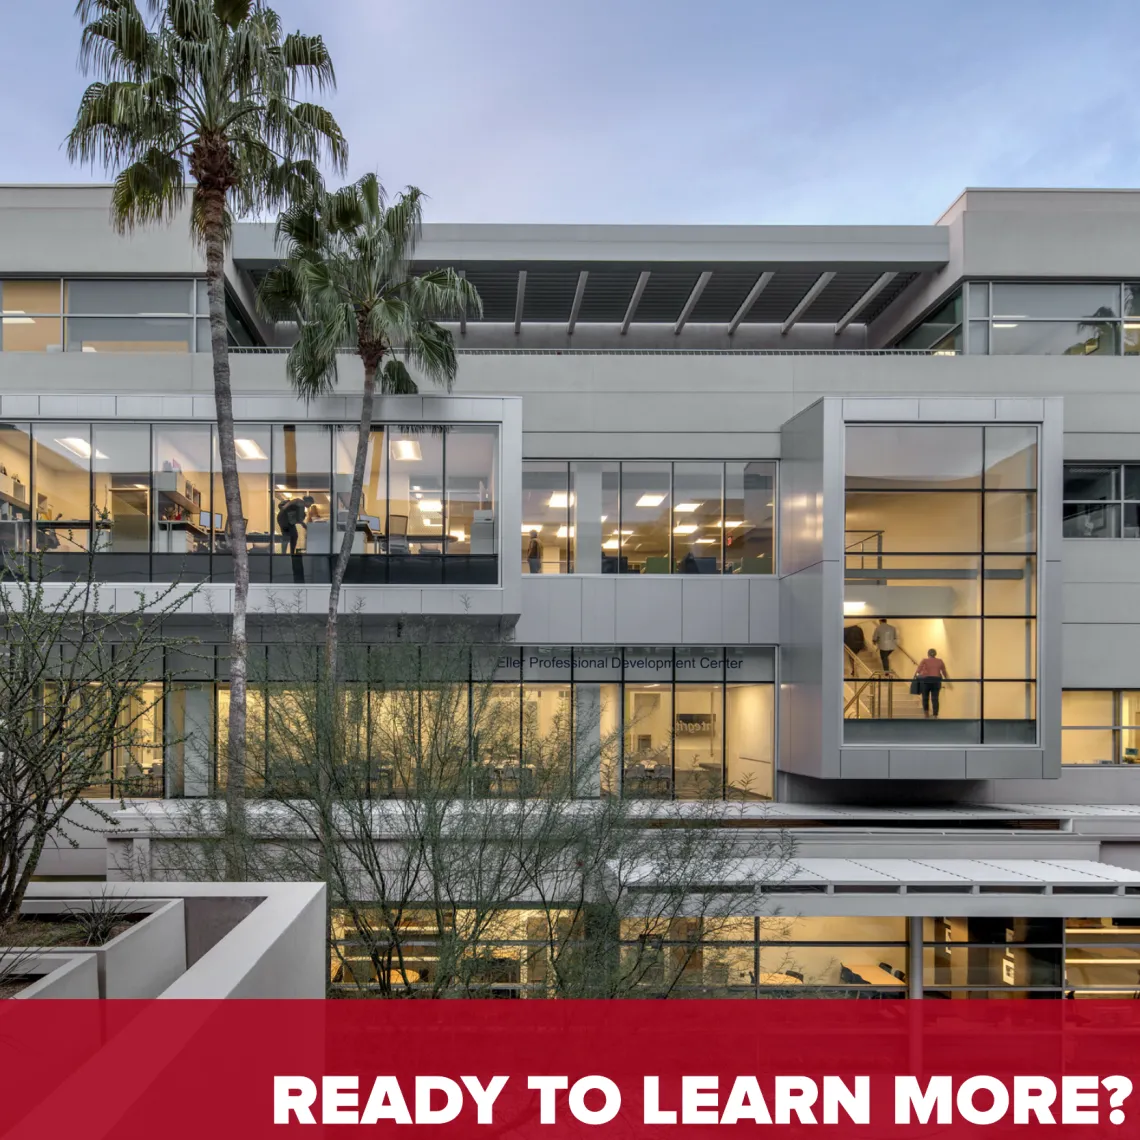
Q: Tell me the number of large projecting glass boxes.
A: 2